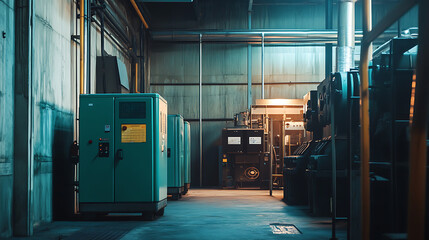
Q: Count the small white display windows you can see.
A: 2